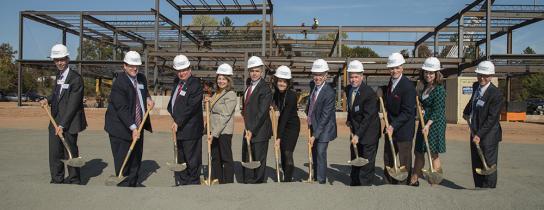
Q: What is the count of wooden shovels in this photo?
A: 11